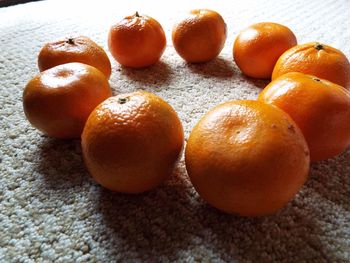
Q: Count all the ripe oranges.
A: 9